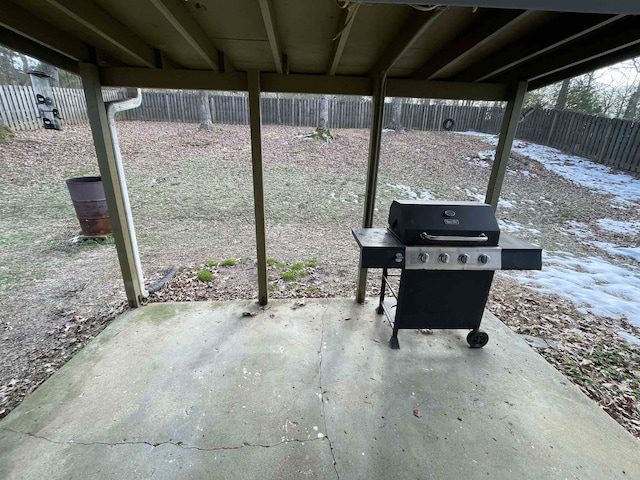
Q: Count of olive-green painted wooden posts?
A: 4